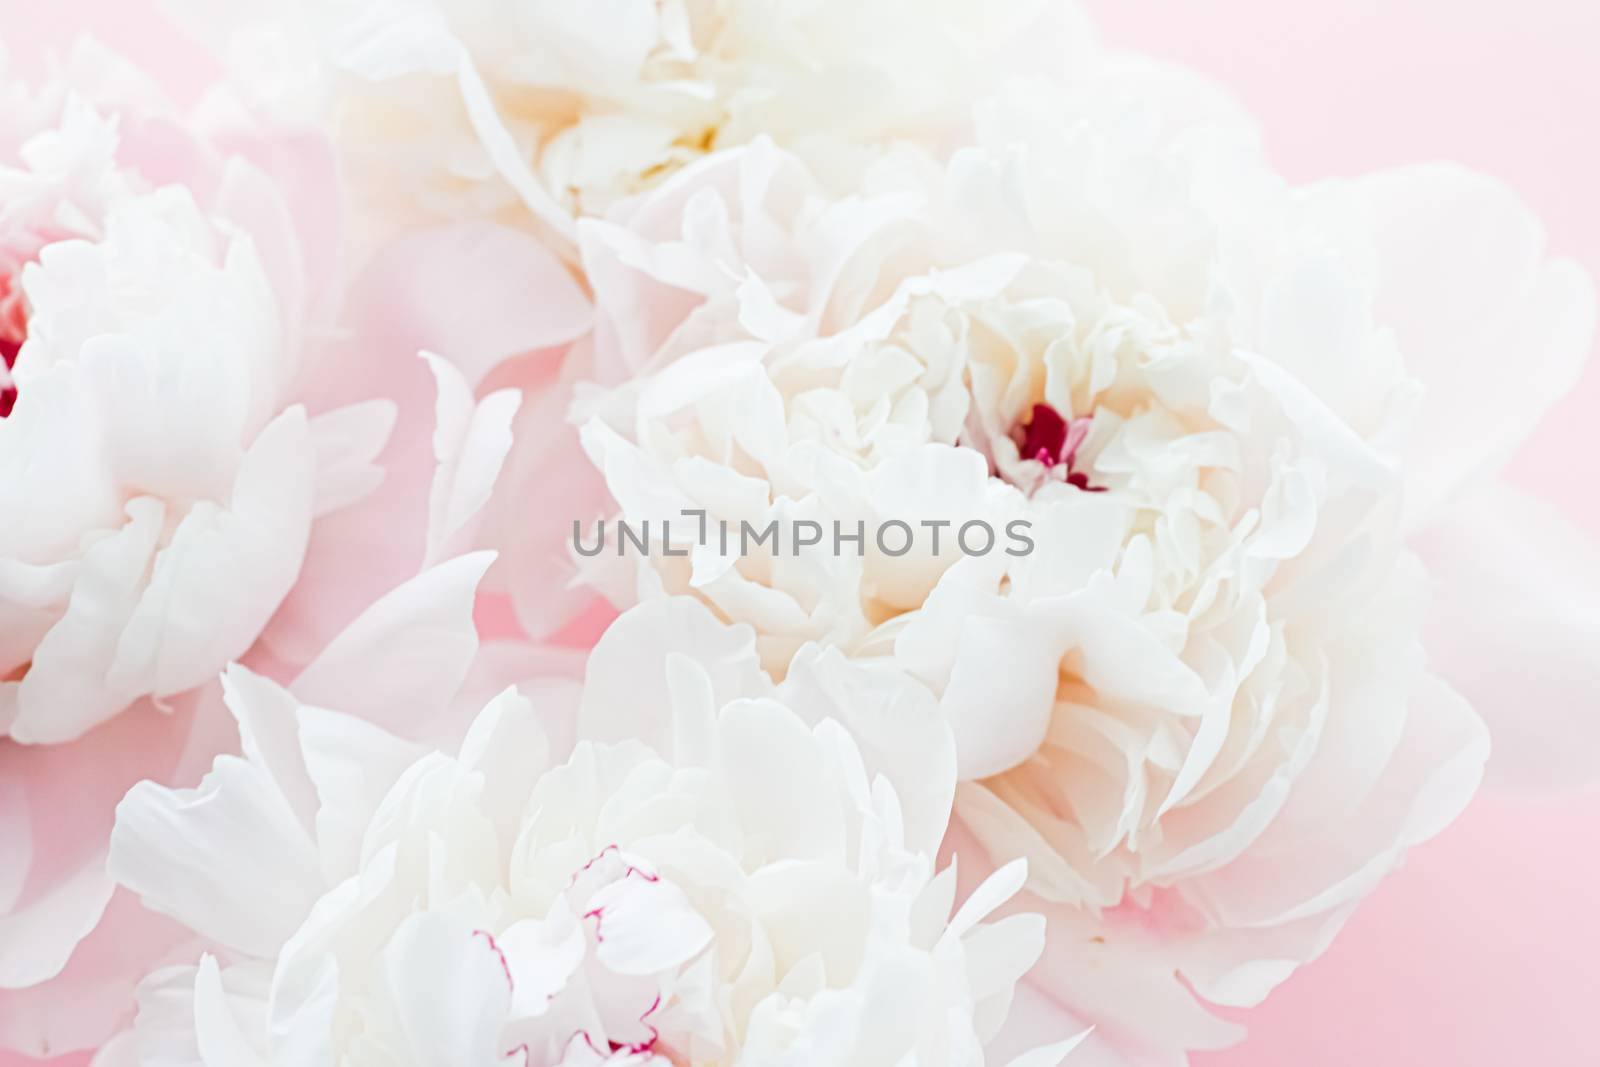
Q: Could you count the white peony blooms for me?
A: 4